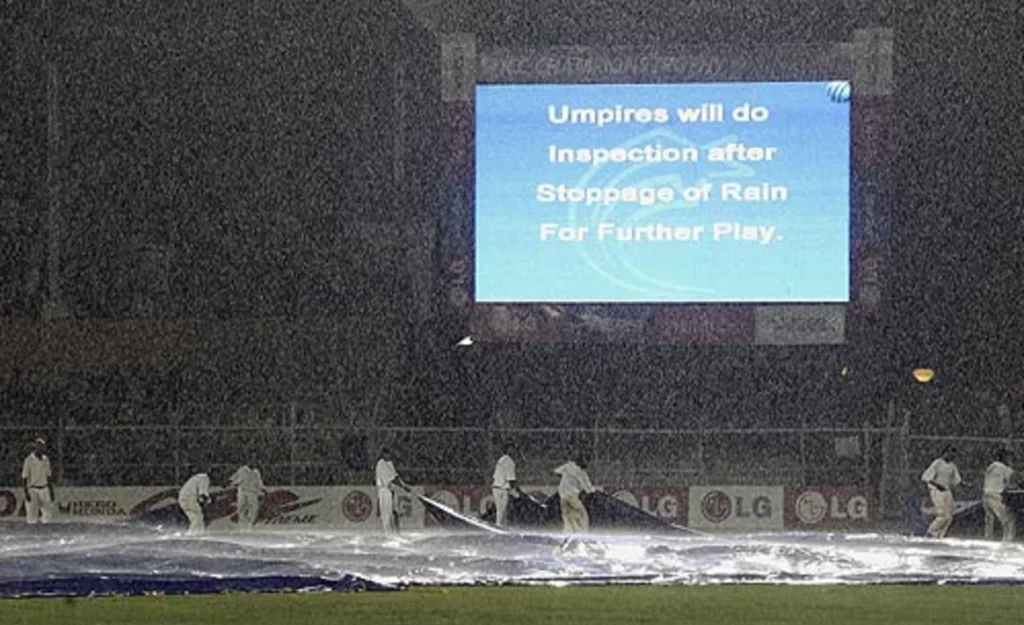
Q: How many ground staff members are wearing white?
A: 8